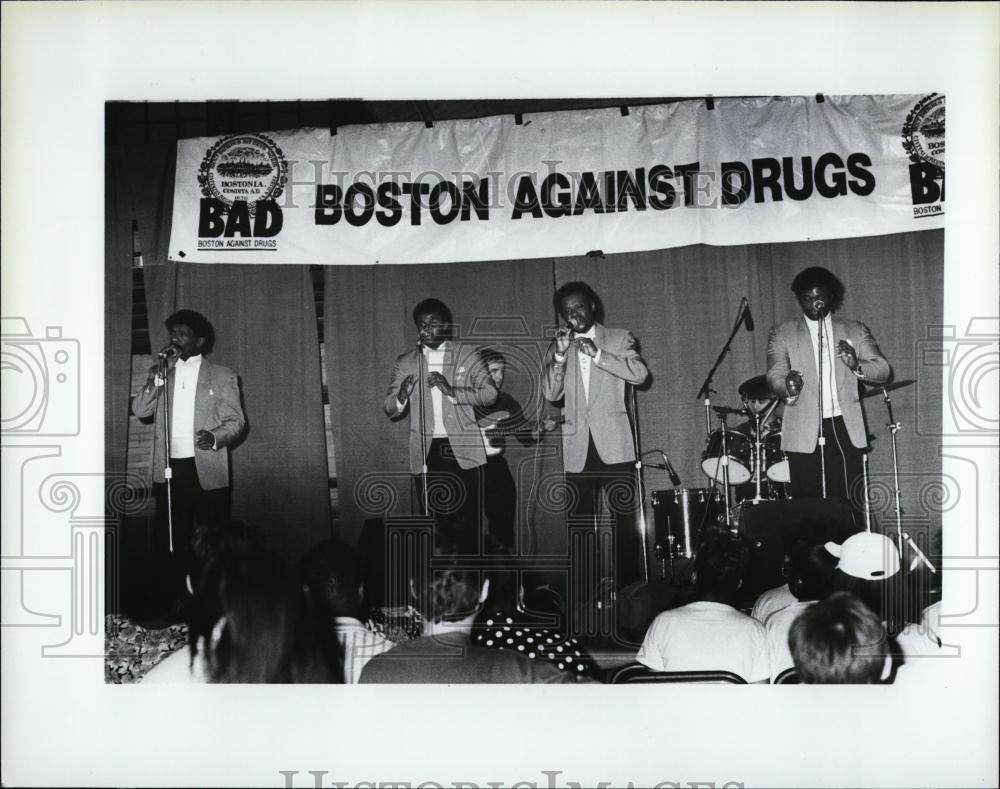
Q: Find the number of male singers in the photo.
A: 4